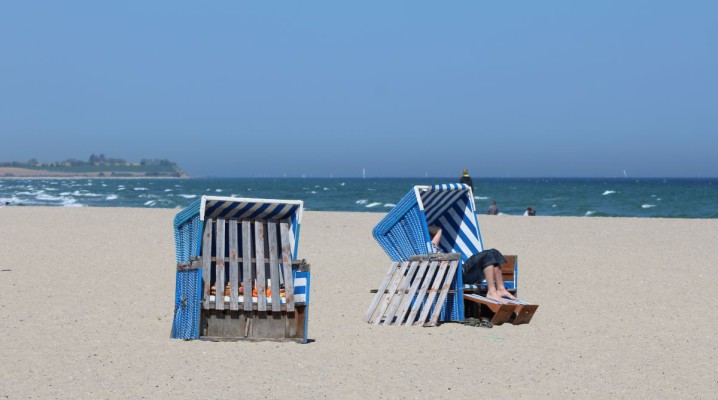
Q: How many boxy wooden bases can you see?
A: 2